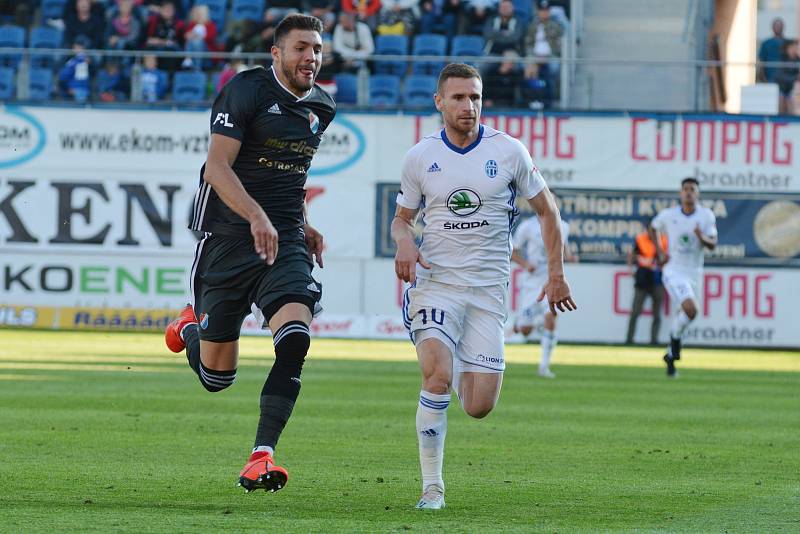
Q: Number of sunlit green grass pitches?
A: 1